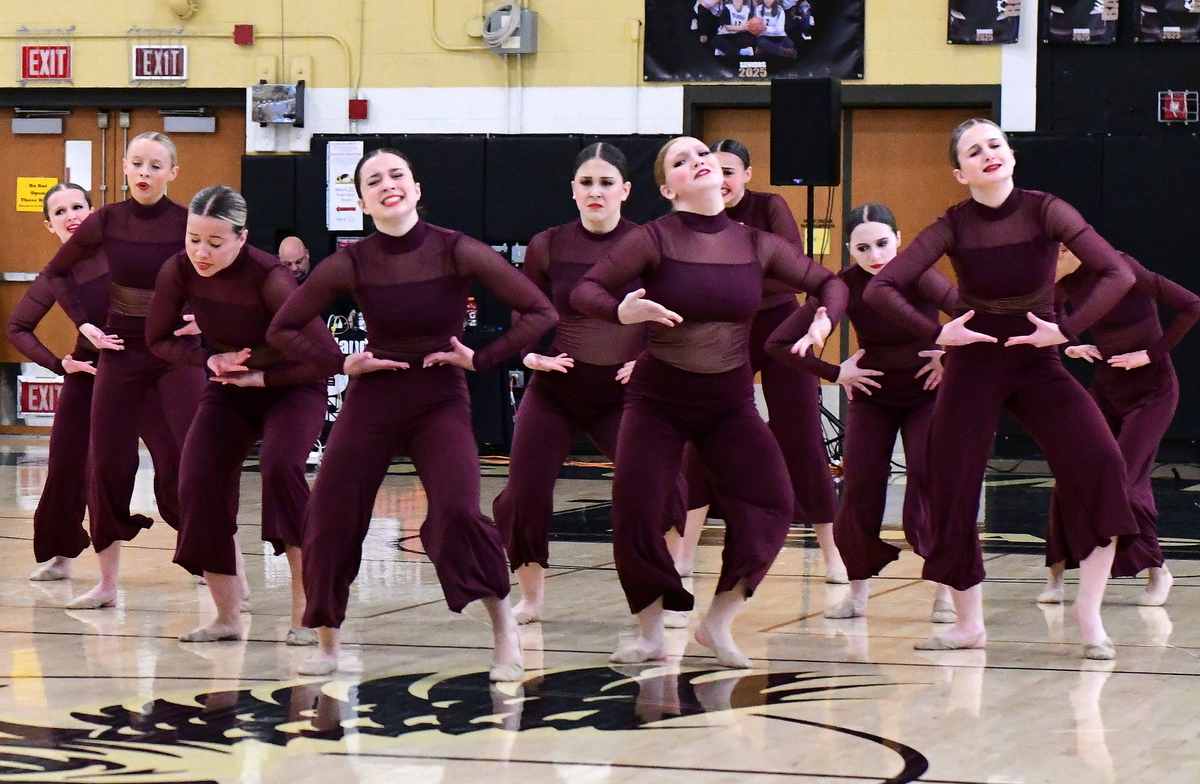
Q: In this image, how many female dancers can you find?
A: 10